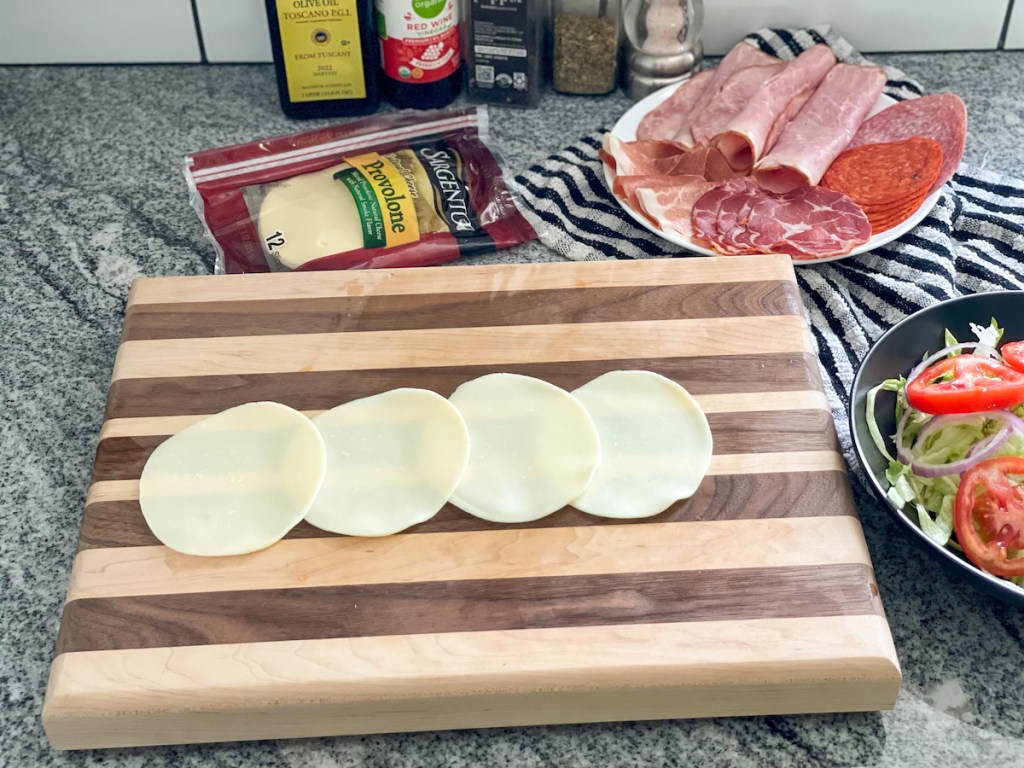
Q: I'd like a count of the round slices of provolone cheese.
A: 4